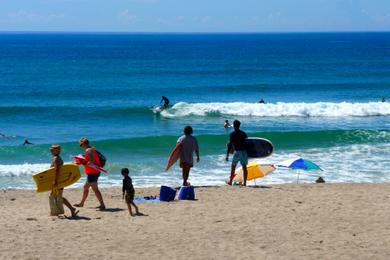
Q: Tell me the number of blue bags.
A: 2